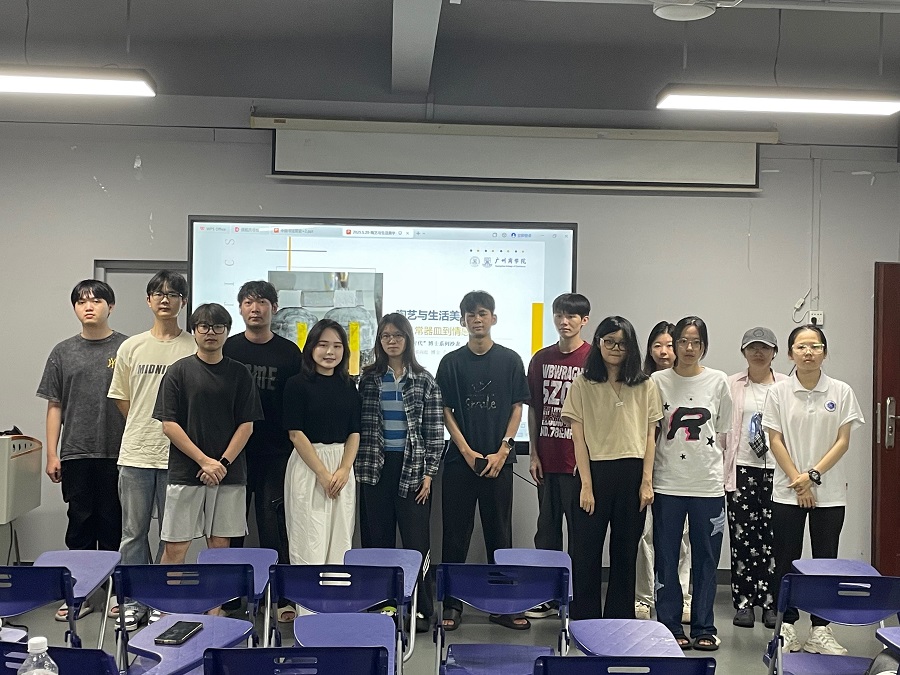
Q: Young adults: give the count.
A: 13